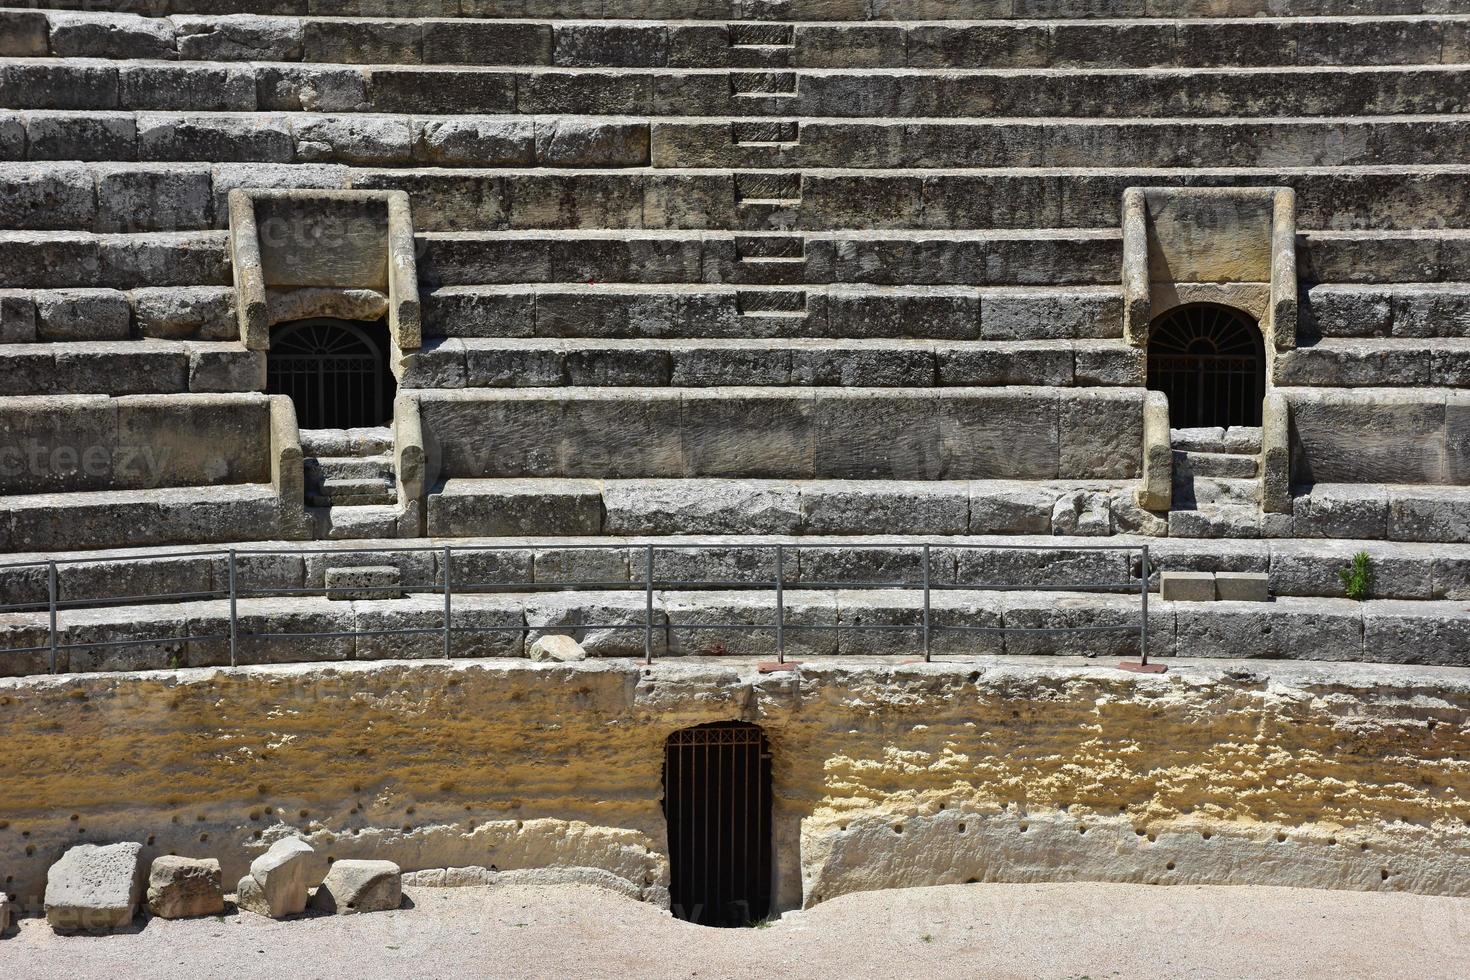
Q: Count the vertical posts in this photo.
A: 7